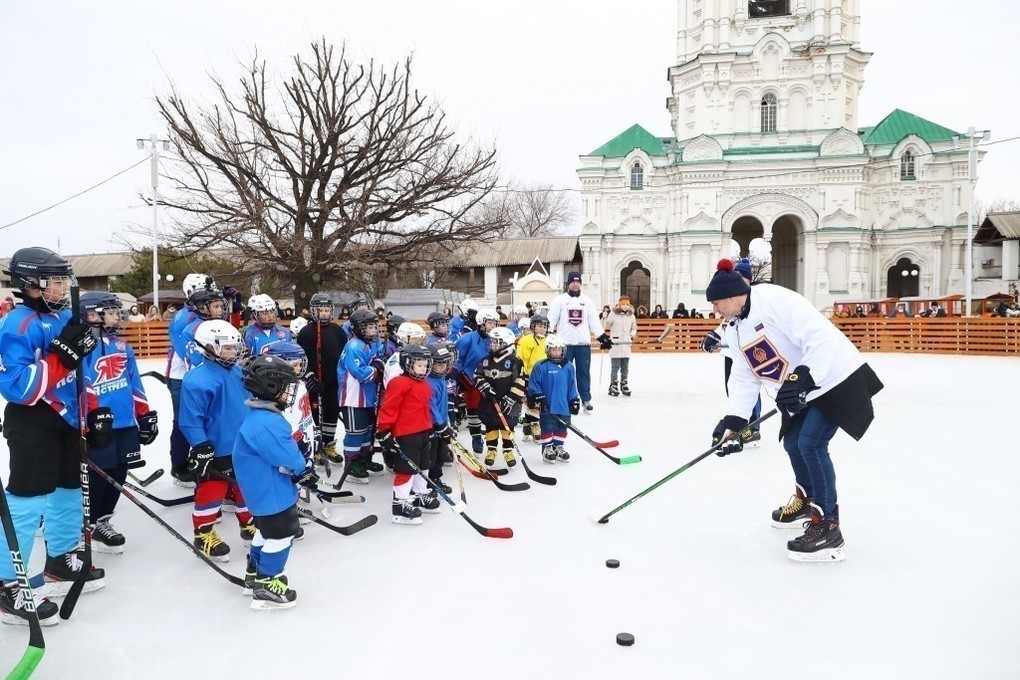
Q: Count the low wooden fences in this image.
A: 1